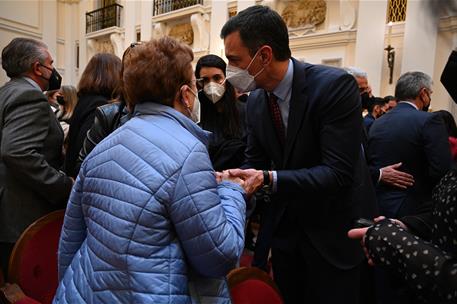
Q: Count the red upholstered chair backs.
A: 2